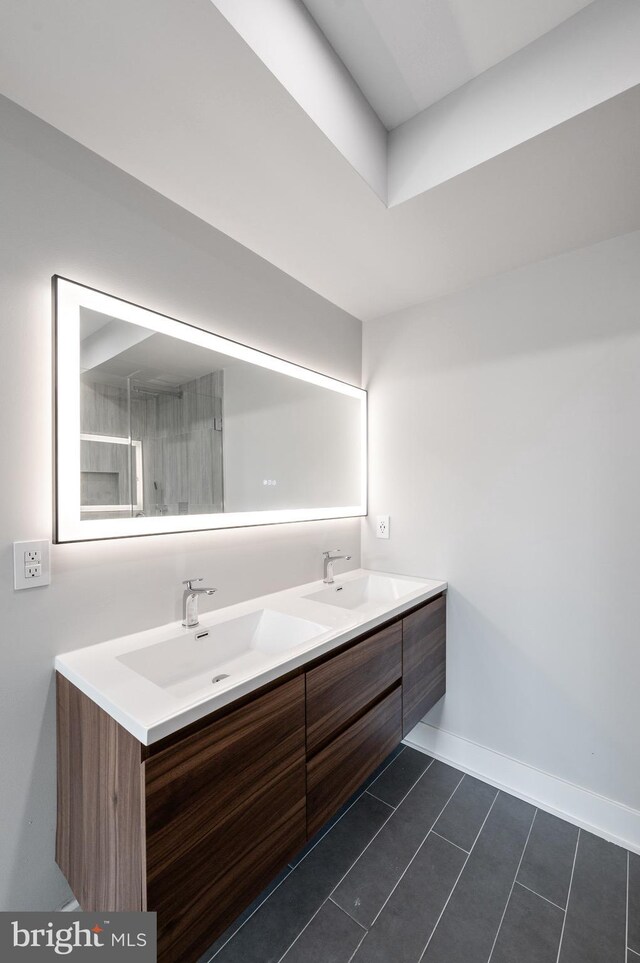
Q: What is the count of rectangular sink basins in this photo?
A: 2